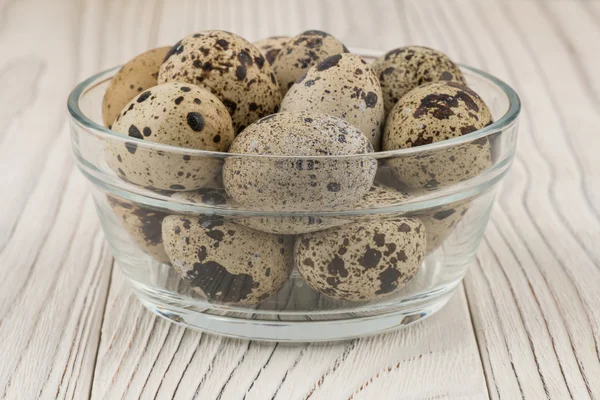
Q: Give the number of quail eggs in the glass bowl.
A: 13